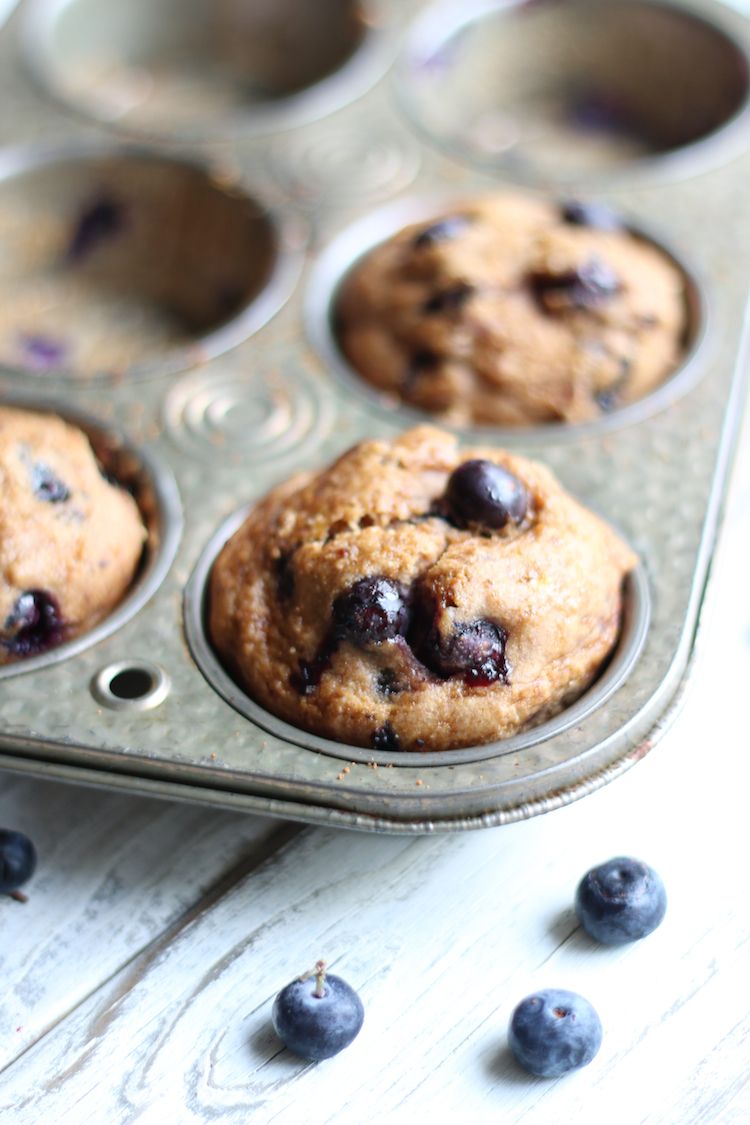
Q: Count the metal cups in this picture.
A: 6